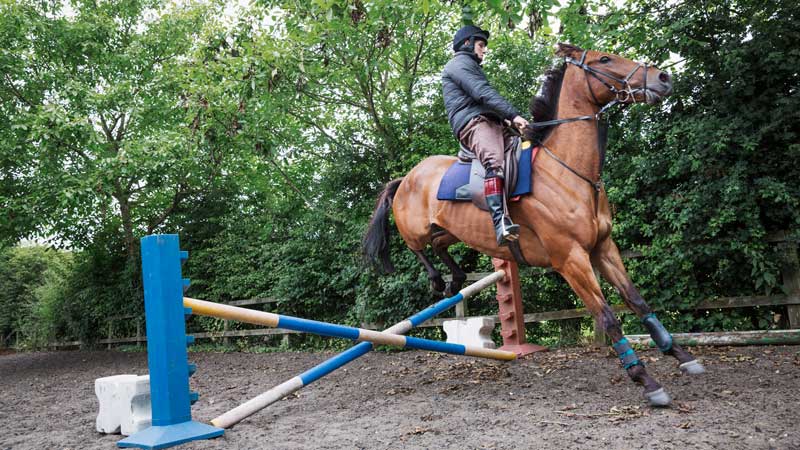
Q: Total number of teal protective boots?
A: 2